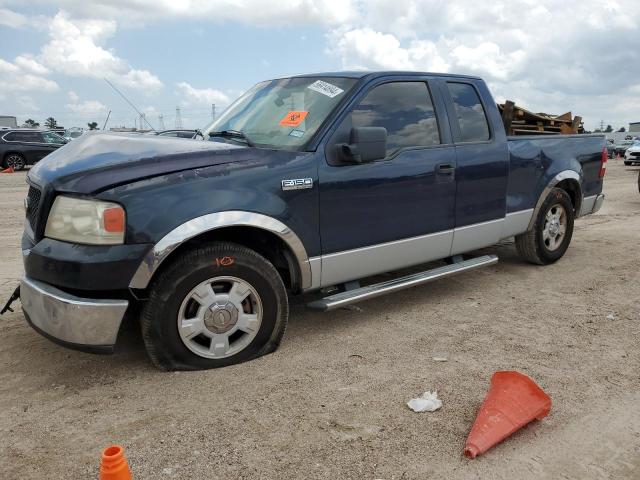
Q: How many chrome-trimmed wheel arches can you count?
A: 2